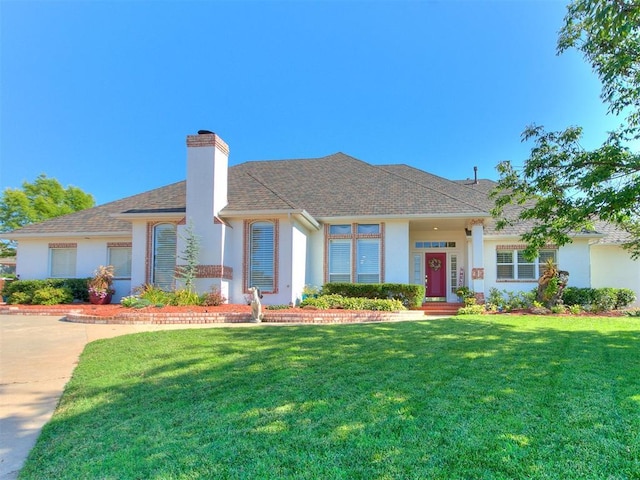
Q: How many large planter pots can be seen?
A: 1